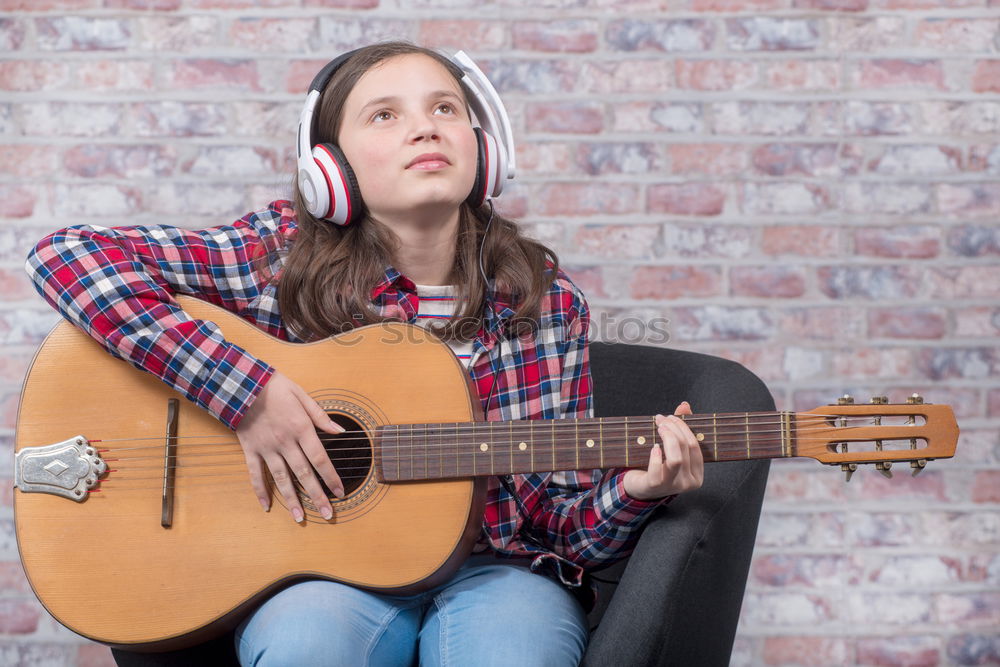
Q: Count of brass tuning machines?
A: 6